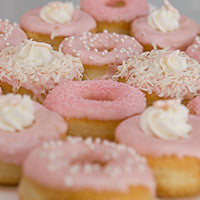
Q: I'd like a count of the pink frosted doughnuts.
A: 13